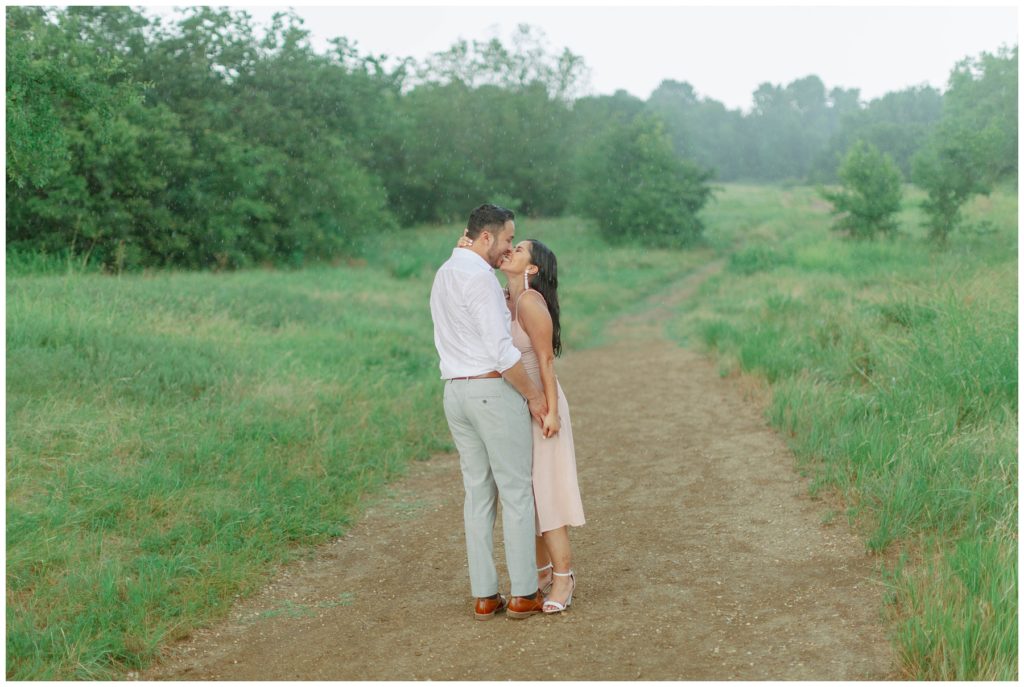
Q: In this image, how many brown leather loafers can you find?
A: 2